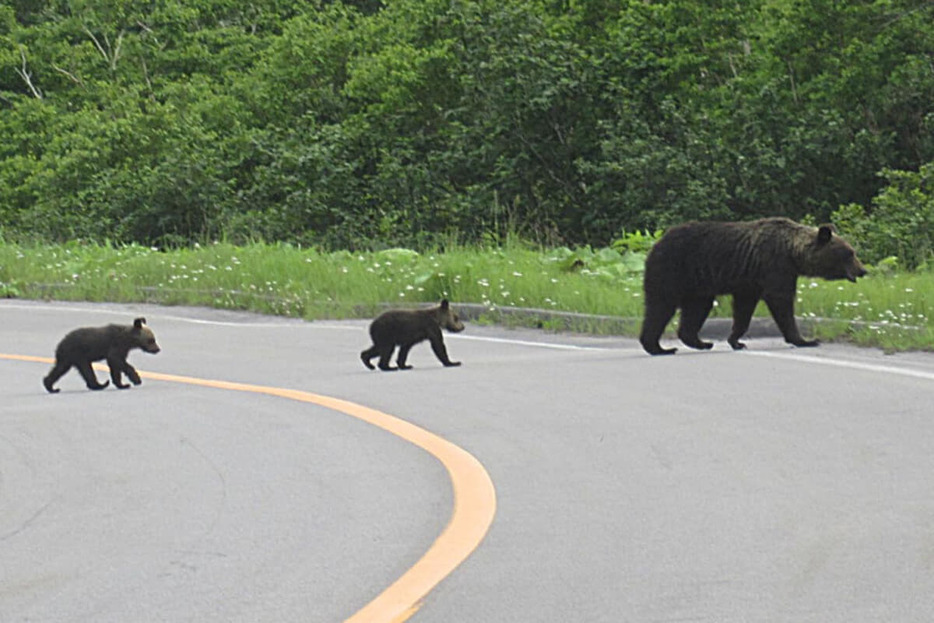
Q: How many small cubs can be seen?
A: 2